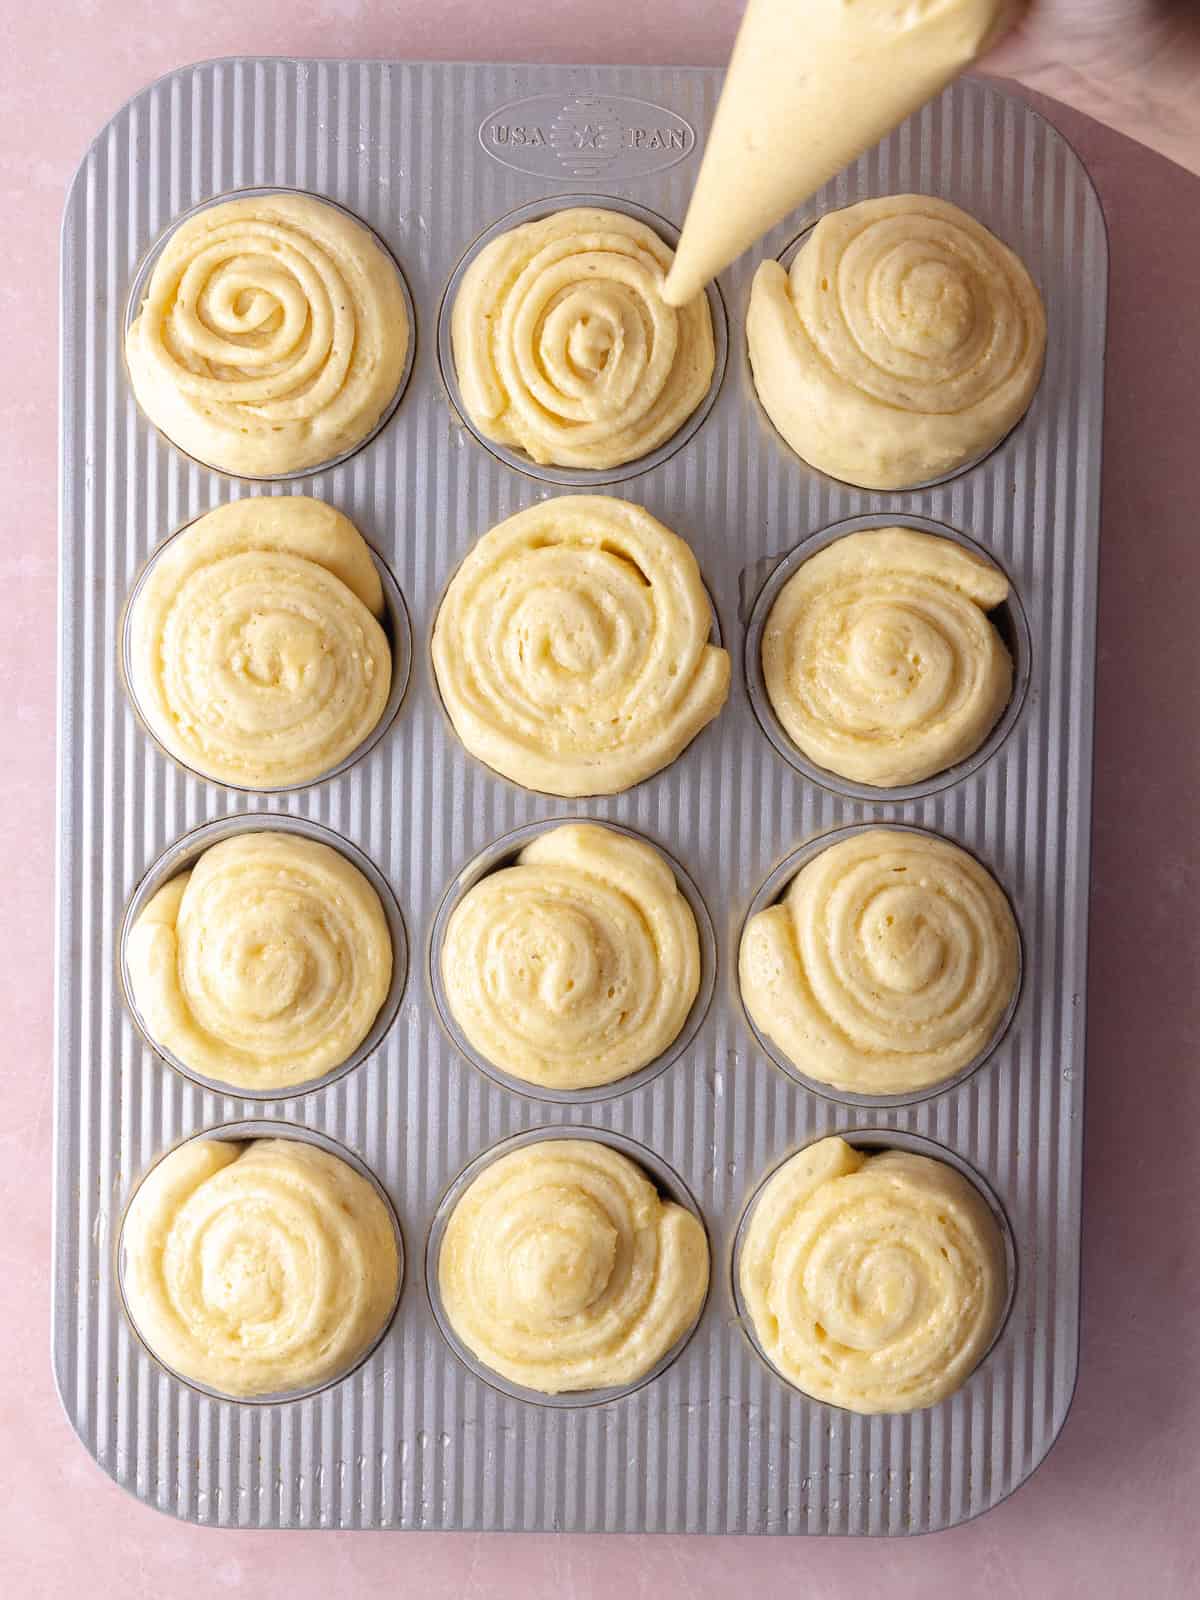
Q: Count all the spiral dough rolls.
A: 12